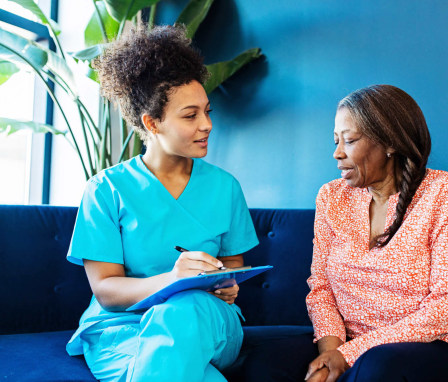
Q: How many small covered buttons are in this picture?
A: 4